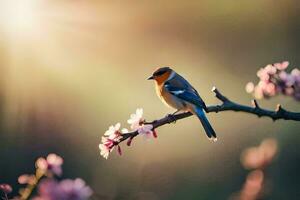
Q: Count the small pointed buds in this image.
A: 3